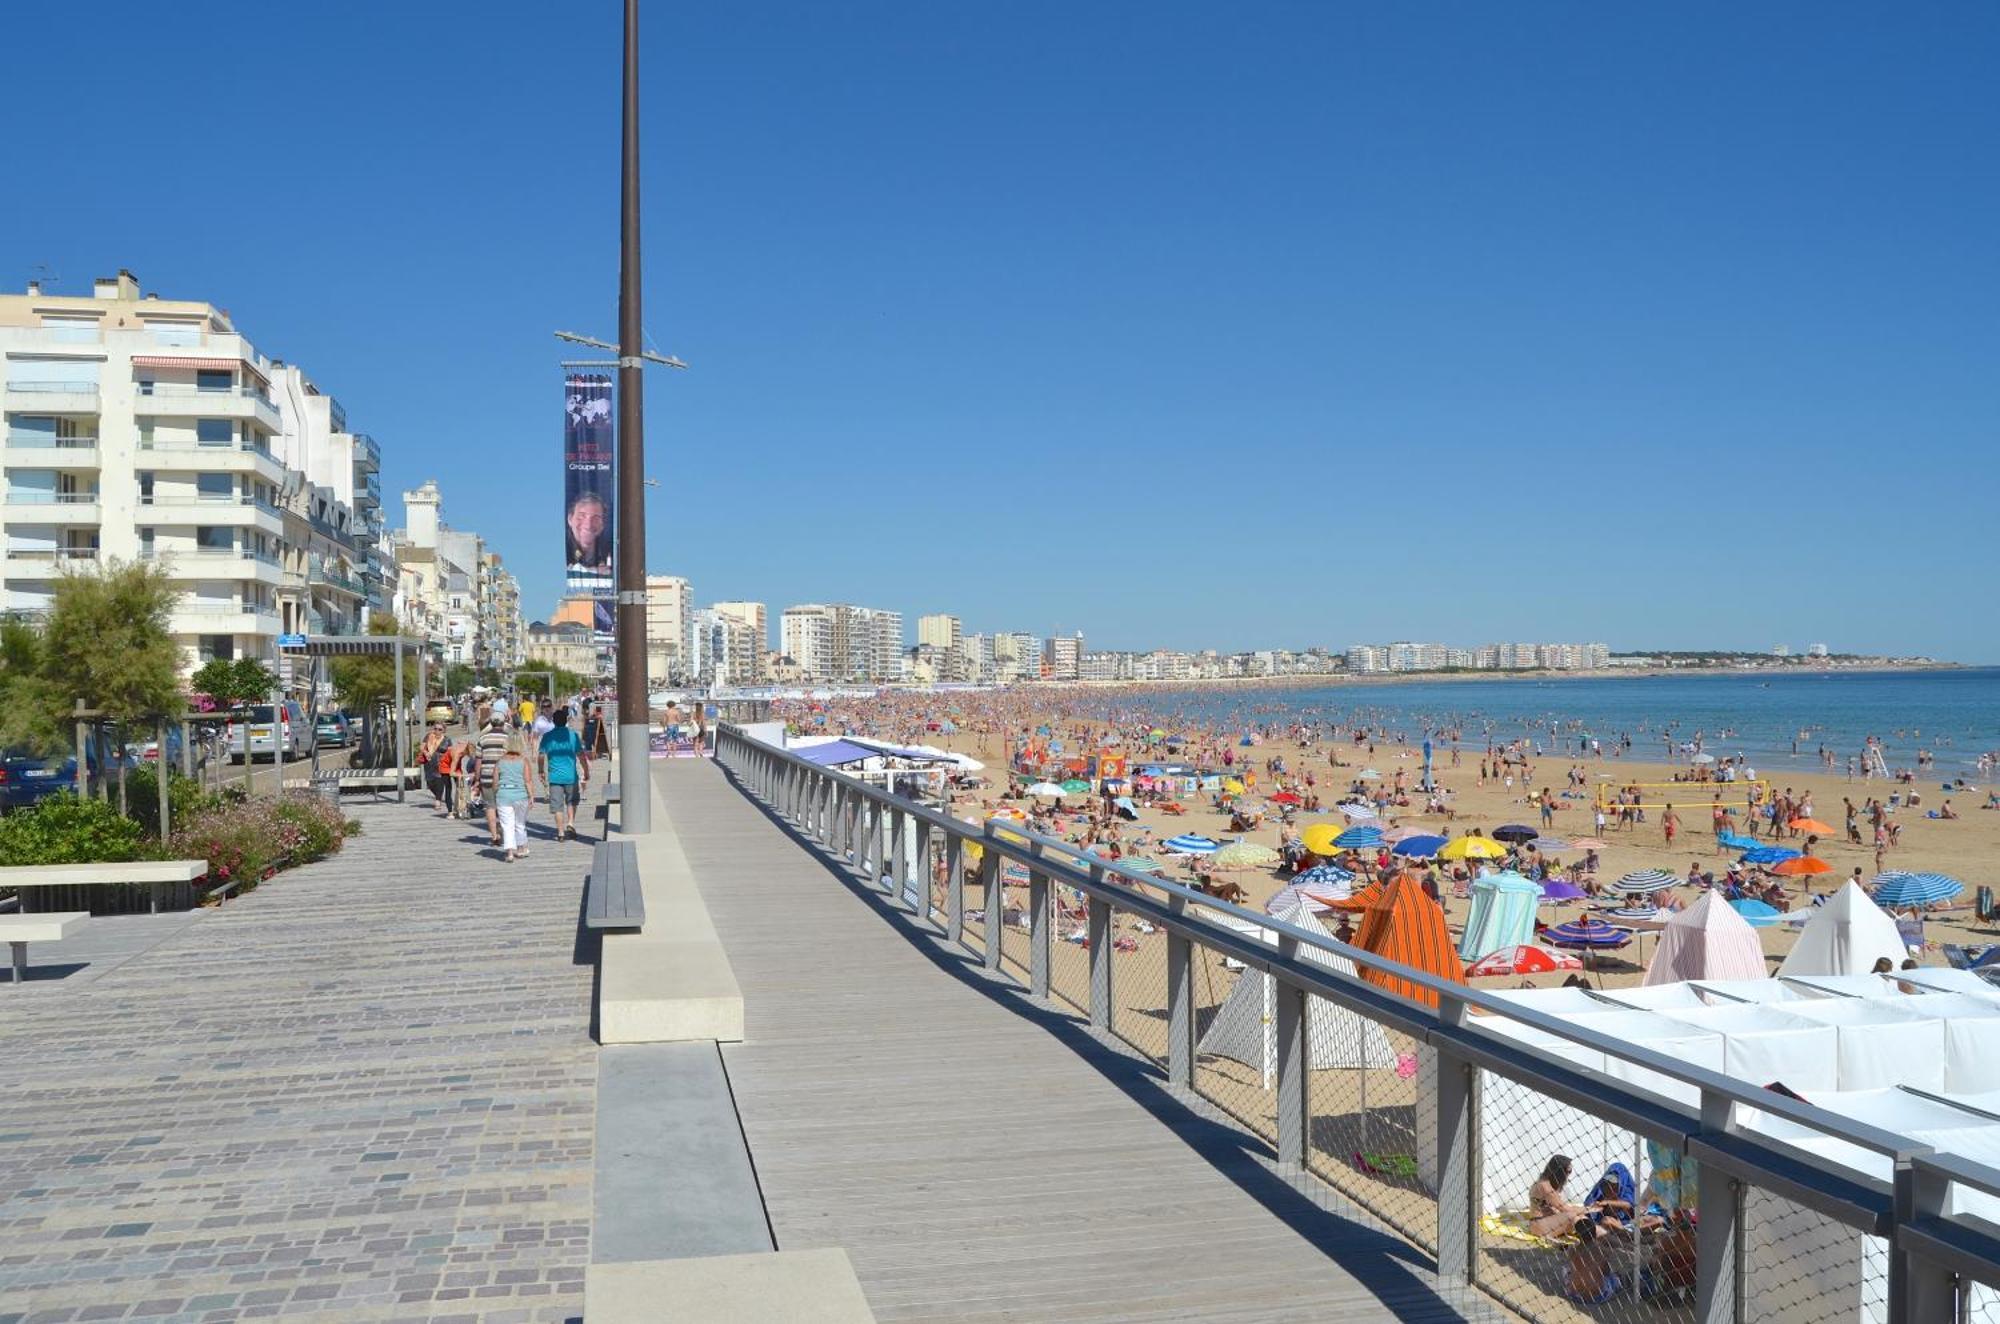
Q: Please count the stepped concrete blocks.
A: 2